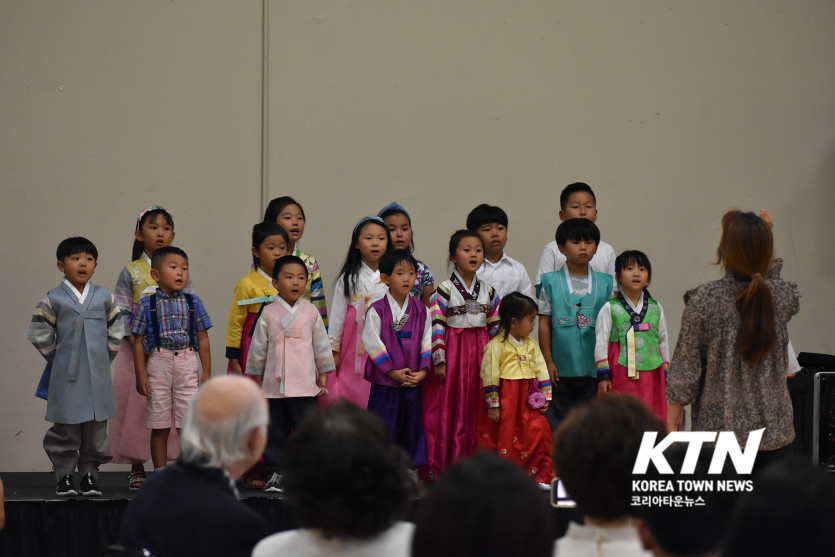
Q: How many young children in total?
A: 15